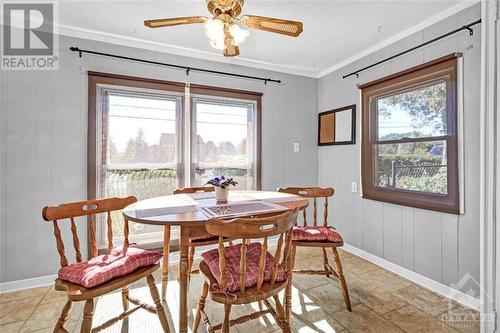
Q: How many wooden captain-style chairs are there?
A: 4